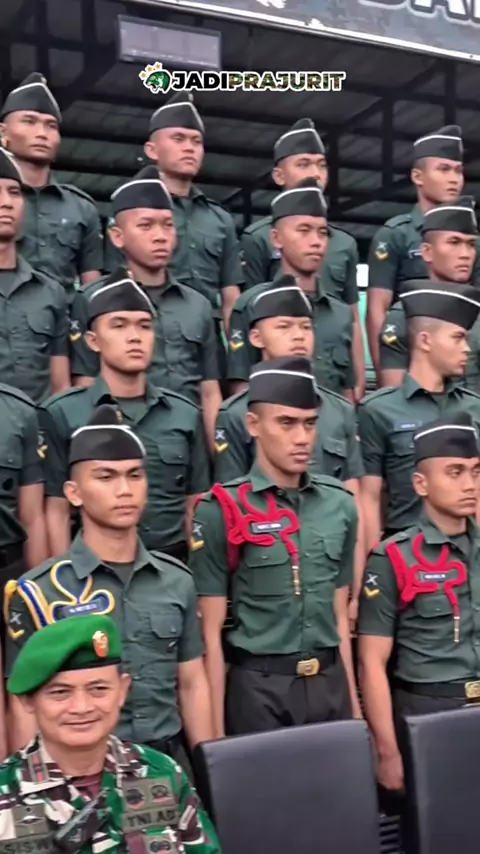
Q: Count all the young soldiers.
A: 14